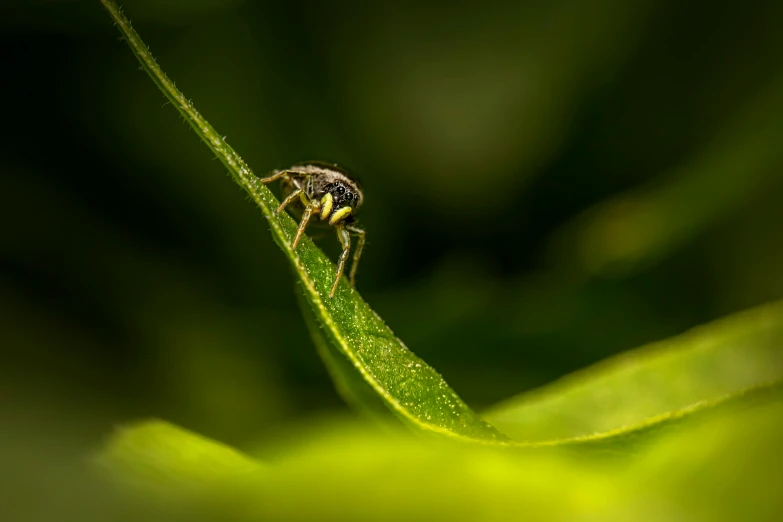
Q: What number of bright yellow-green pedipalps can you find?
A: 2